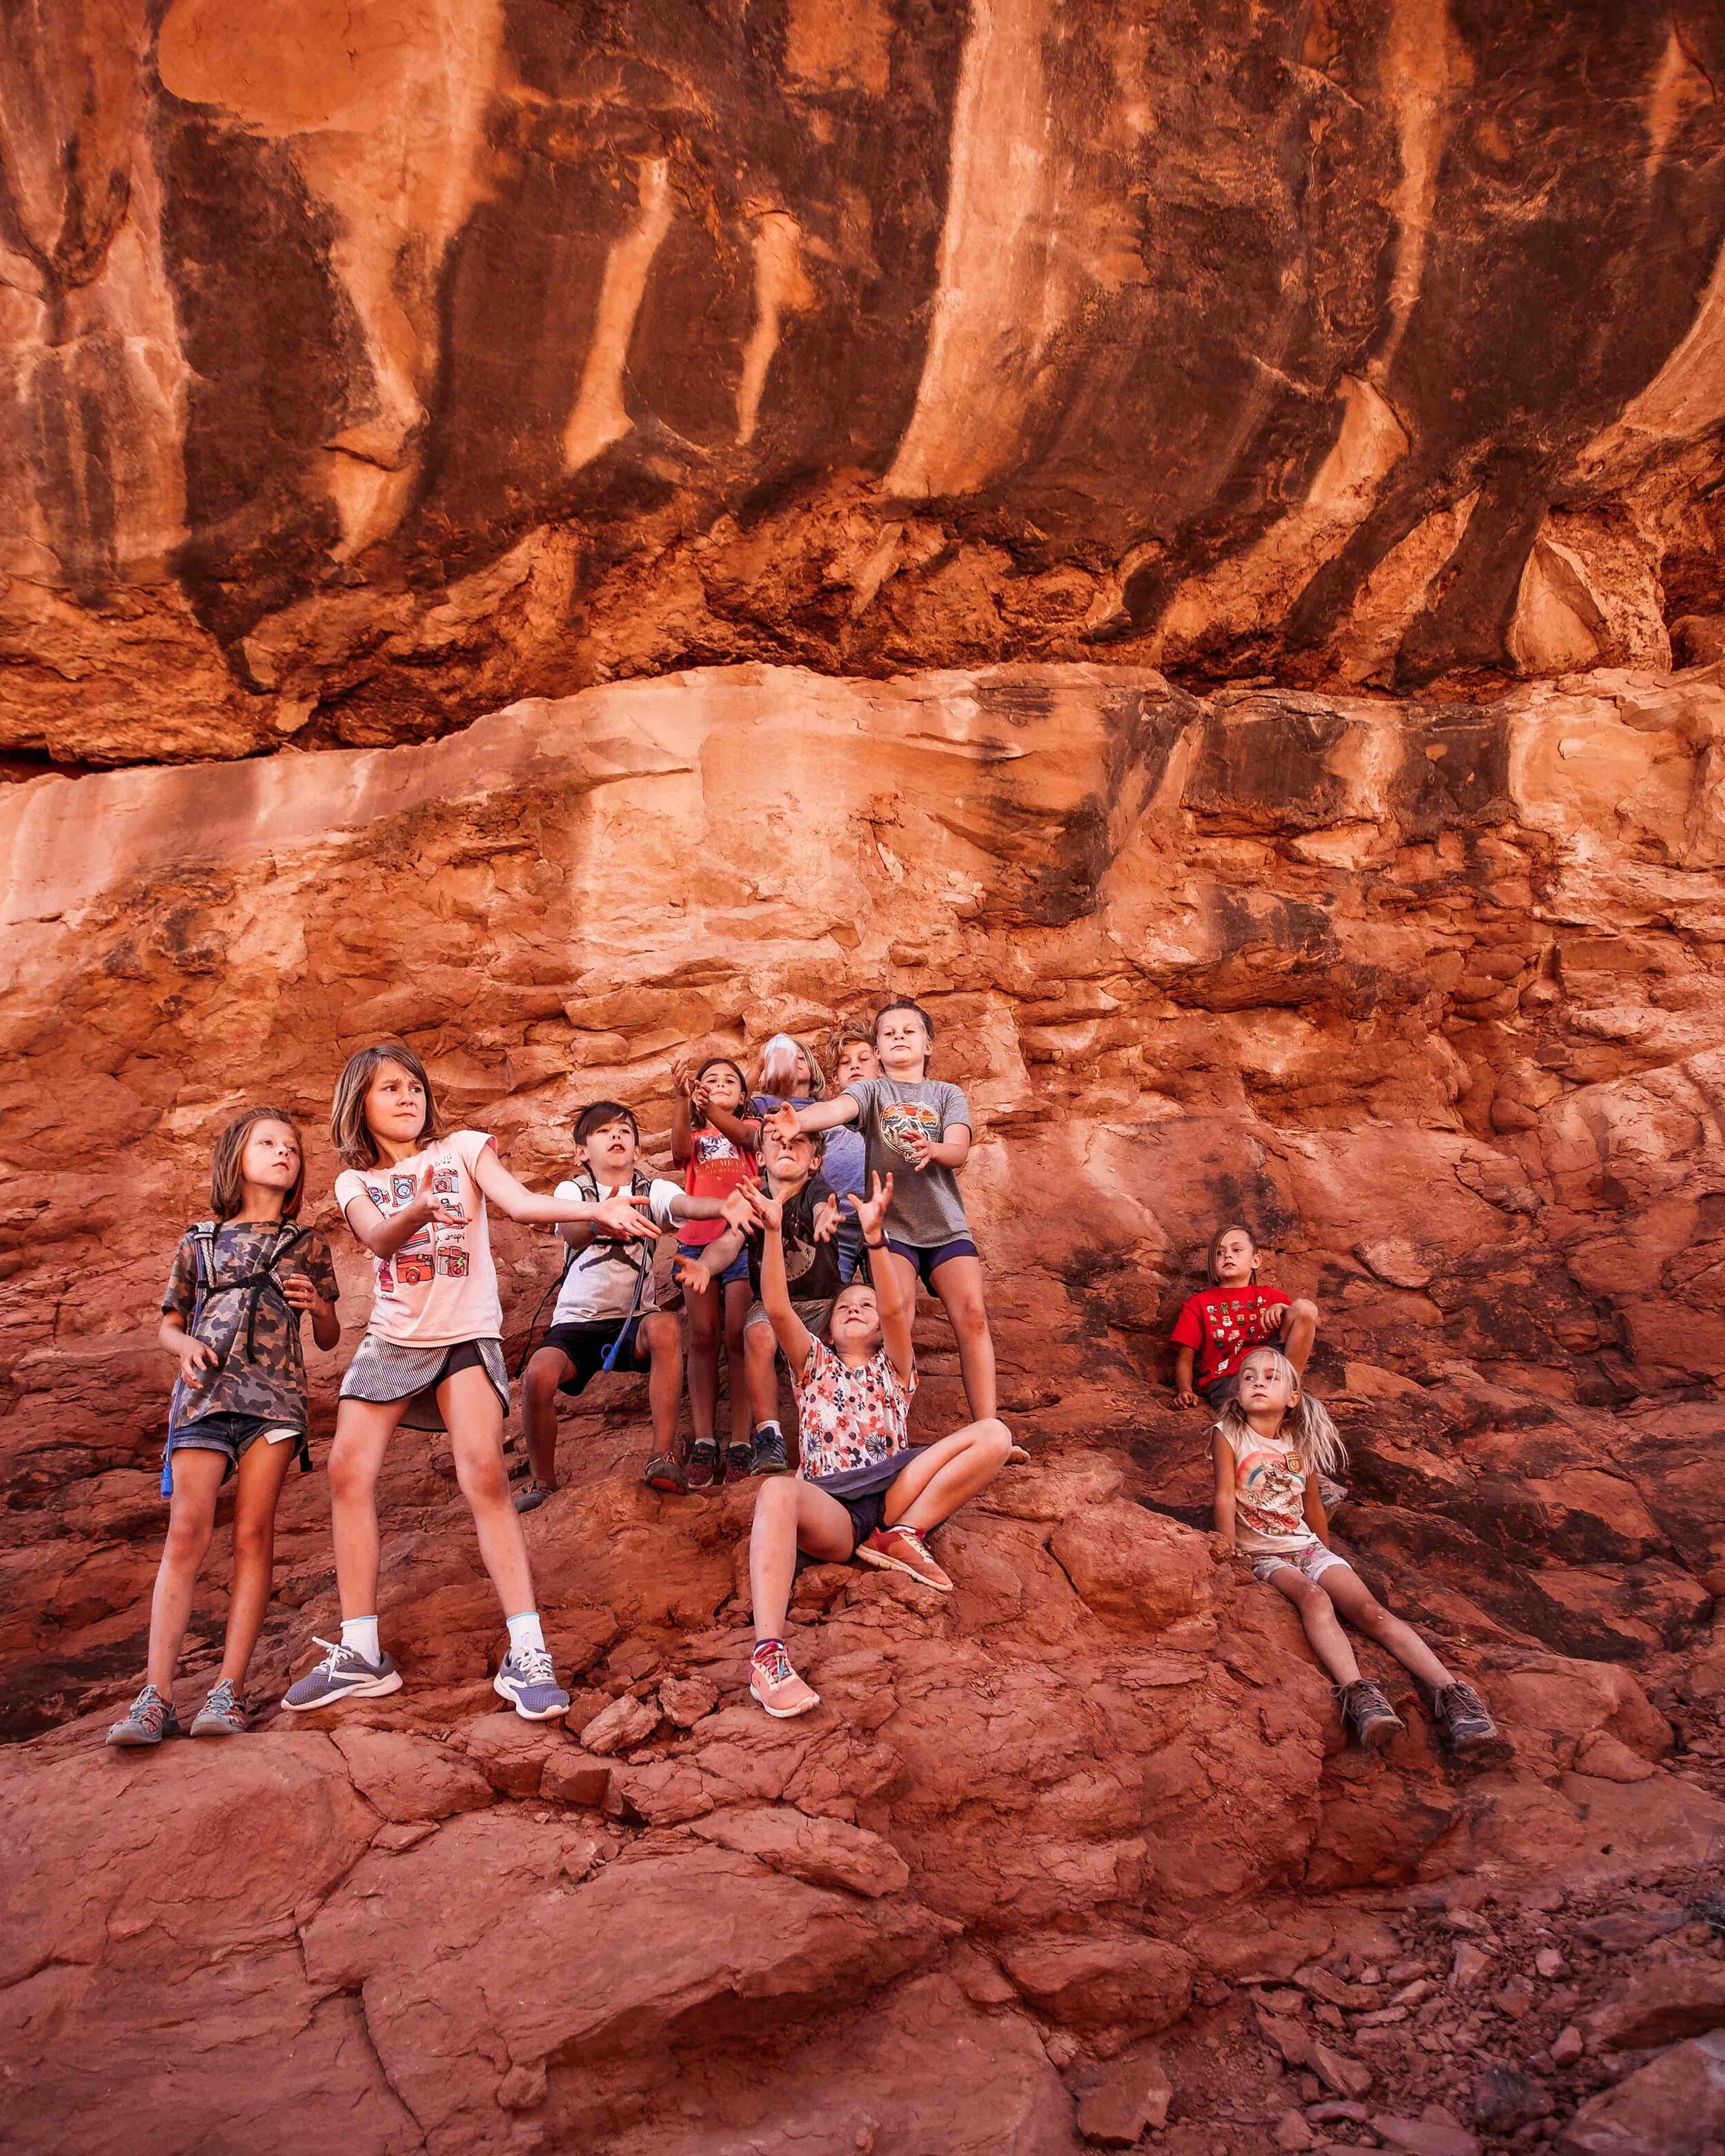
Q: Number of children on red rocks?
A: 11